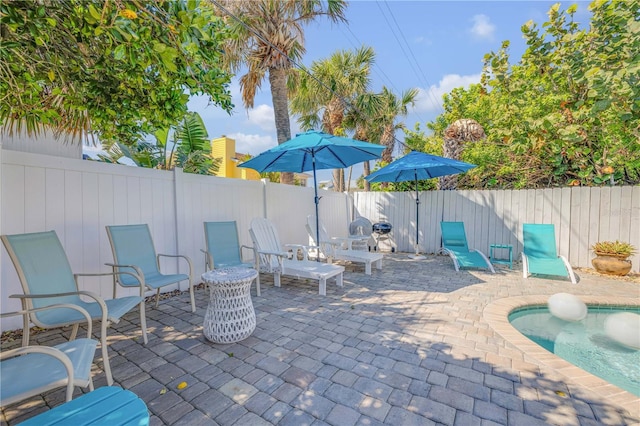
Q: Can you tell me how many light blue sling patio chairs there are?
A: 4